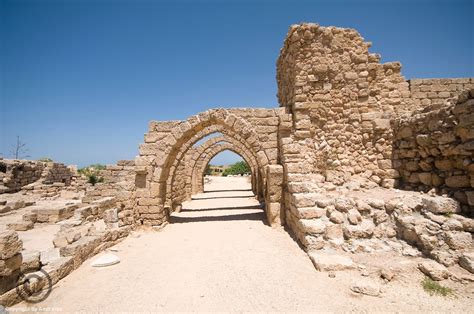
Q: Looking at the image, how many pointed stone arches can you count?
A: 4